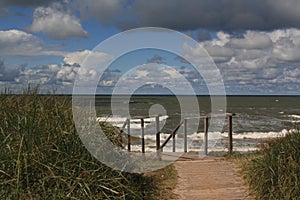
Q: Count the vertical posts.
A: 7